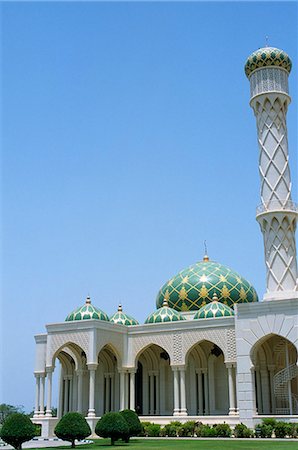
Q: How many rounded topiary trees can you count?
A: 4